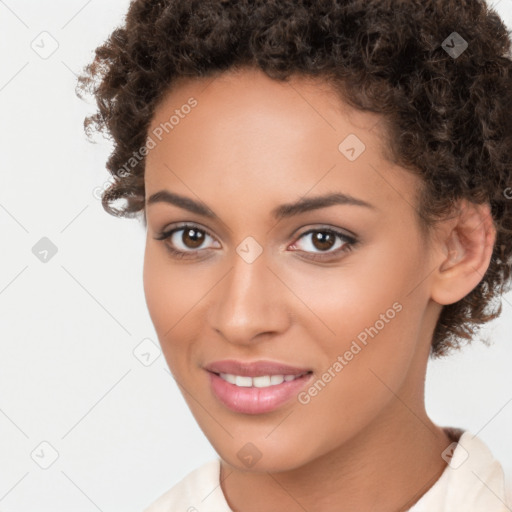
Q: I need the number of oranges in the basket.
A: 0